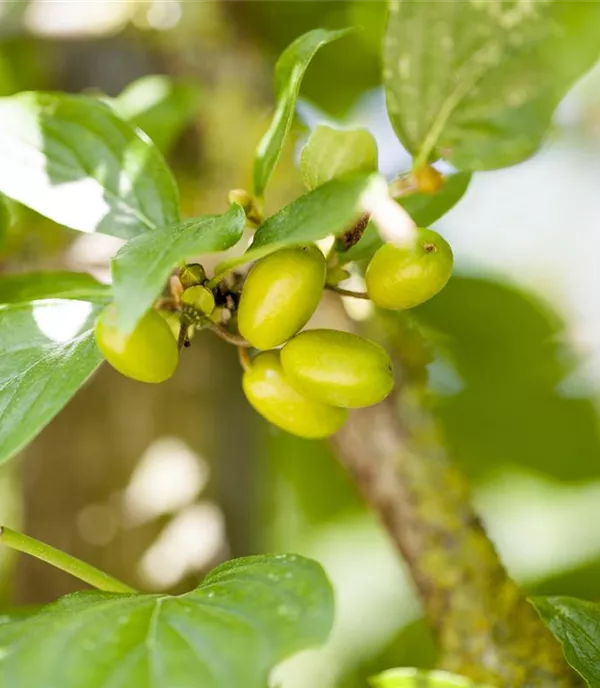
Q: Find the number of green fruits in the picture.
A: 5